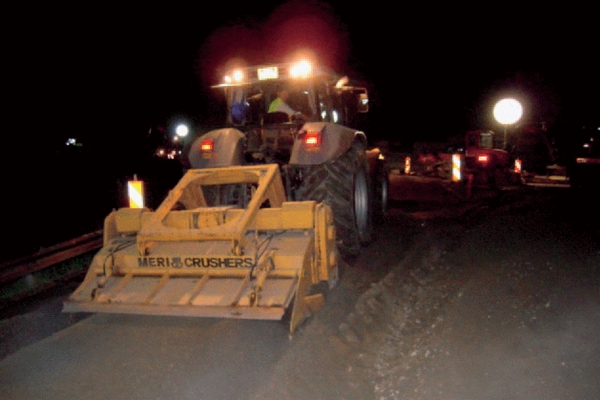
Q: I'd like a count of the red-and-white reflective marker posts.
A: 4